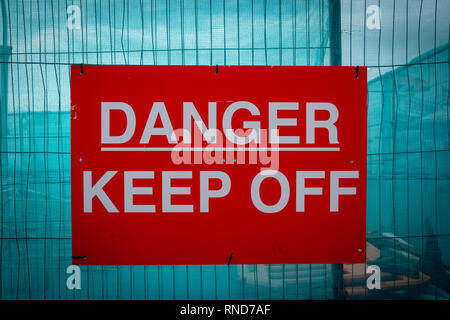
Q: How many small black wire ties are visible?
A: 5